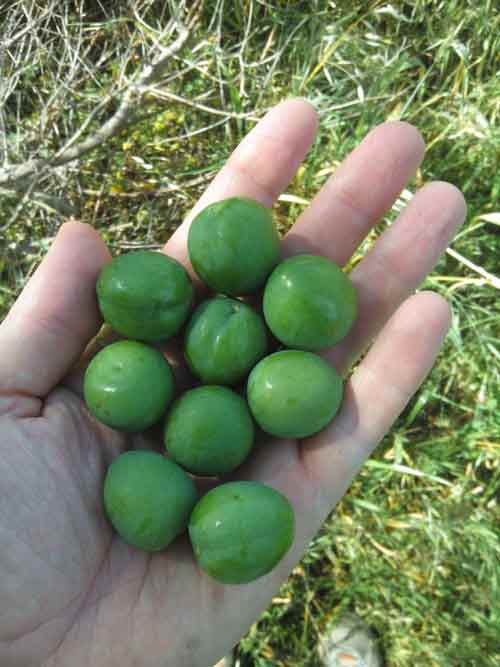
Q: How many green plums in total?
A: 9